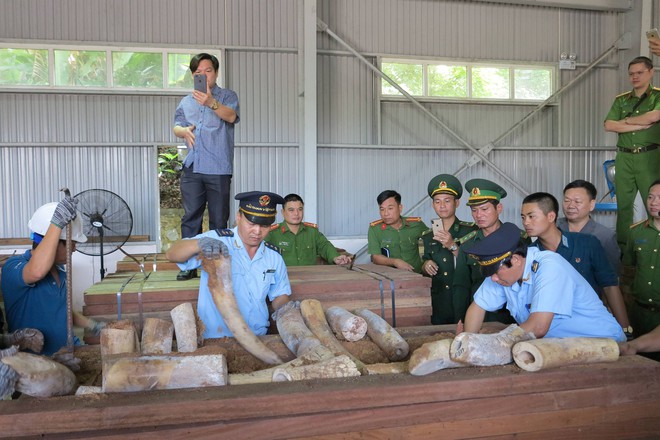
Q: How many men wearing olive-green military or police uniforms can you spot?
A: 6